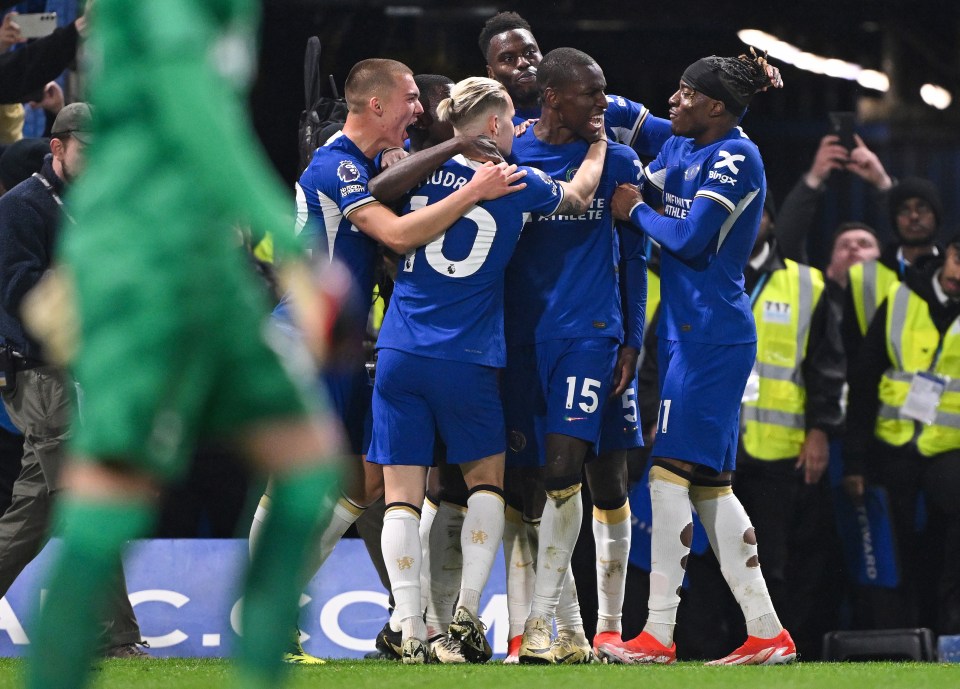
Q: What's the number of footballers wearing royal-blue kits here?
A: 6